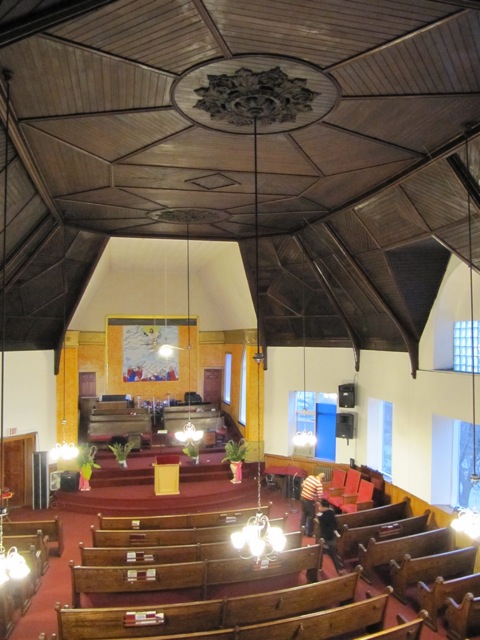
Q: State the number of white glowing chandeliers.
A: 6